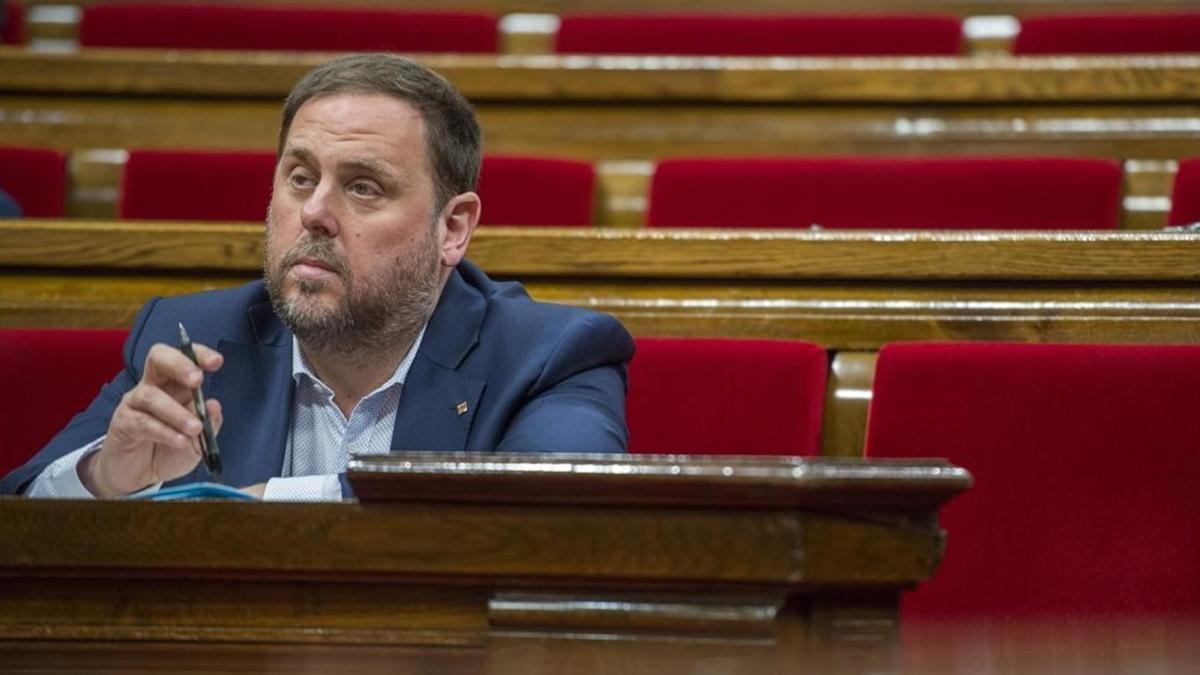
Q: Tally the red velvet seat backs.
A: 11